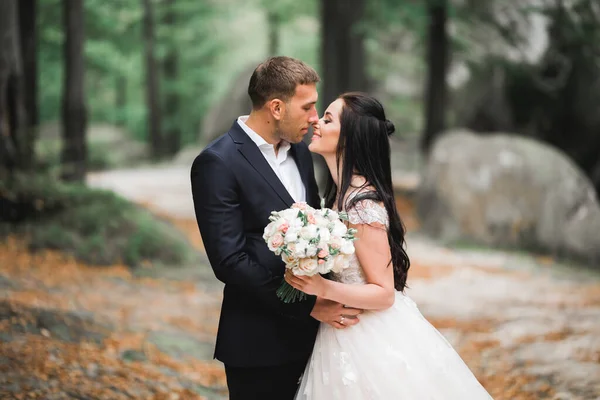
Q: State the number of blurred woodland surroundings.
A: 1